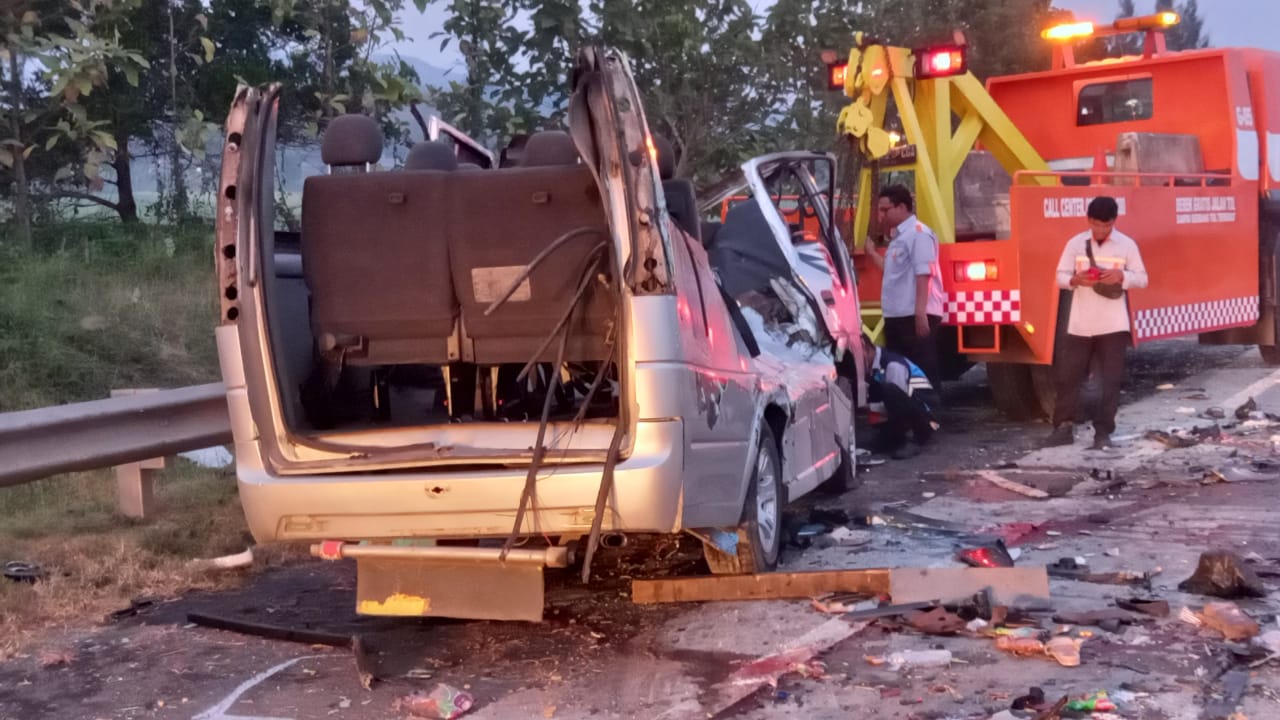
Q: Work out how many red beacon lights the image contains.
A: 2